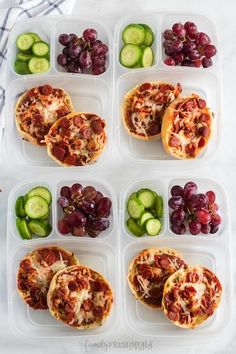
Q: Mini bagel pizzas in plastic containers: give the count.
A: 8